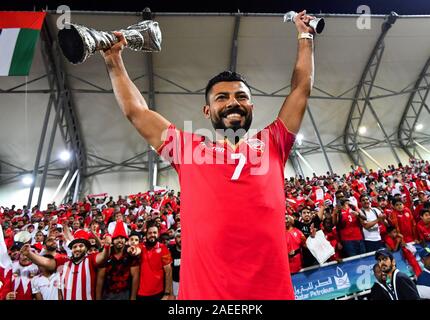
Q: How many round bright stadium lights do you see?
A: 5